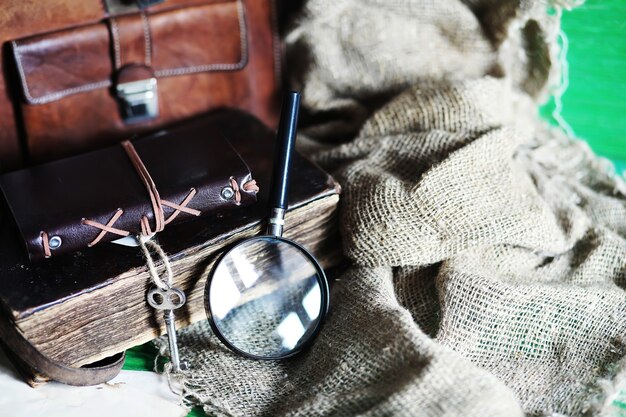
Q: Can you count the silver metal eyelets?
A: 2